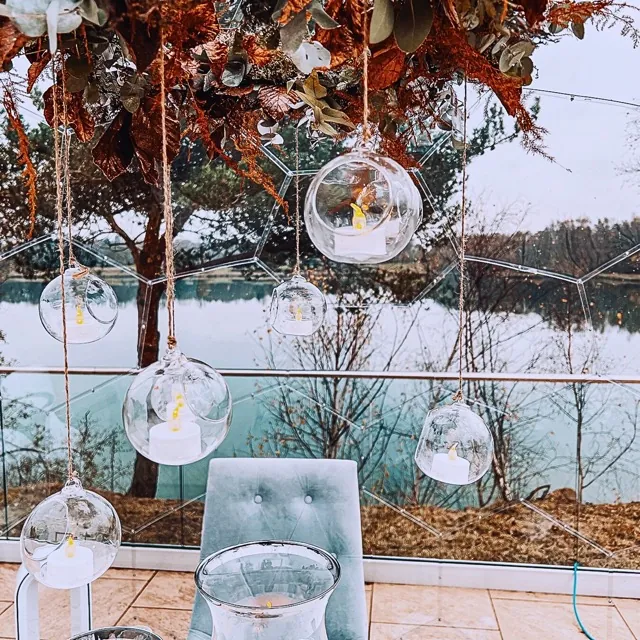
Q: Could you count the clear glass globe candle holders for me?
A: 6